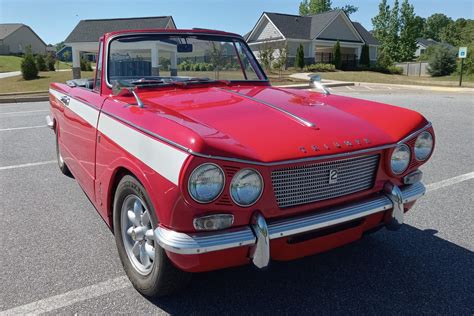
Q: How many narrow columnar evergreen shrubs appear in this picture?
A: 3